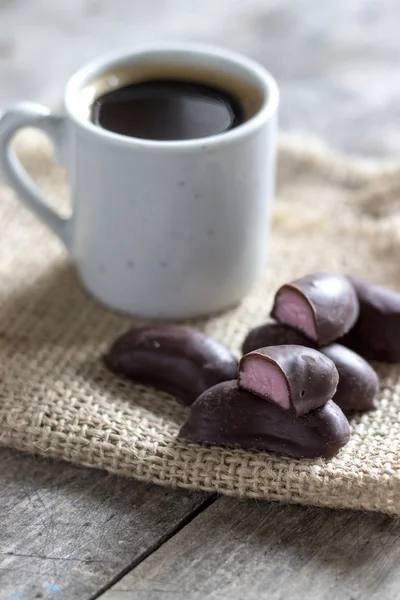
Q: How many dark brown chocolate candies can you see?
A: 6